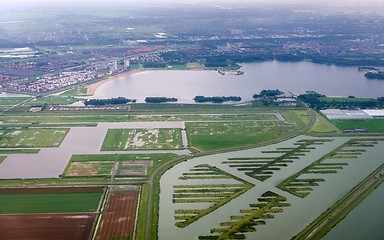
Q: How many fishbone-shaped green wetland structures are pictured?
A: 4